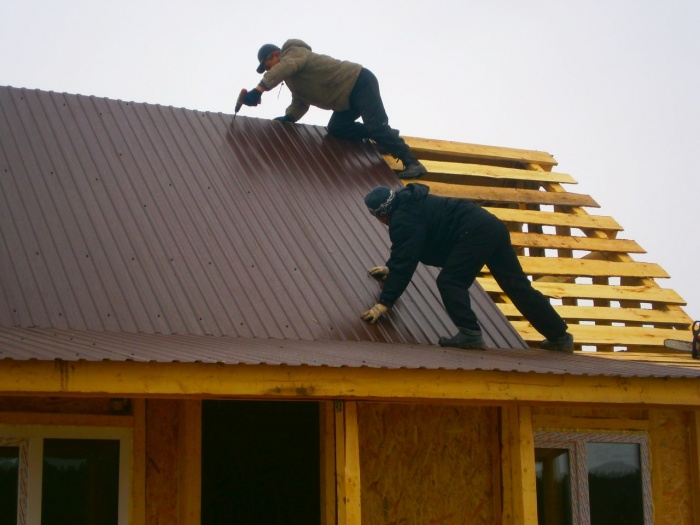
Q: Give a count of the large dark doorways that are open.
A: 1